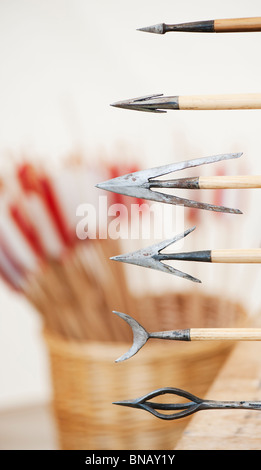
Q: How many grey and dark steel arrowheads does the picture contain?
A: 6